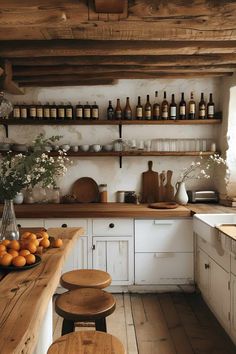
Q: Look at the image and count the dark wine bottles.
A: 12